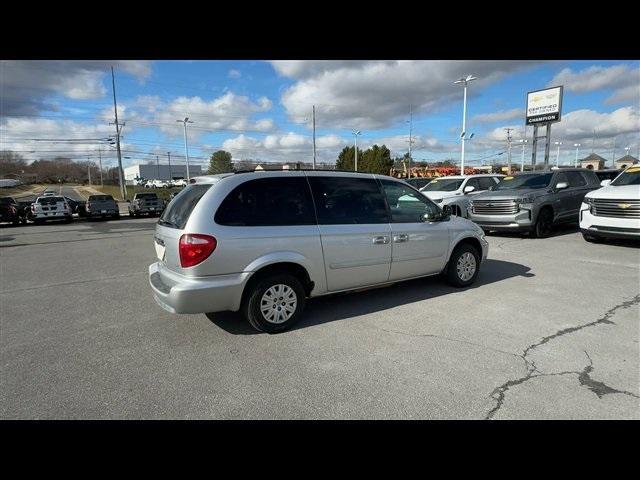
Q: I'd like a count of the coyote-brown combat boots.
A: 0